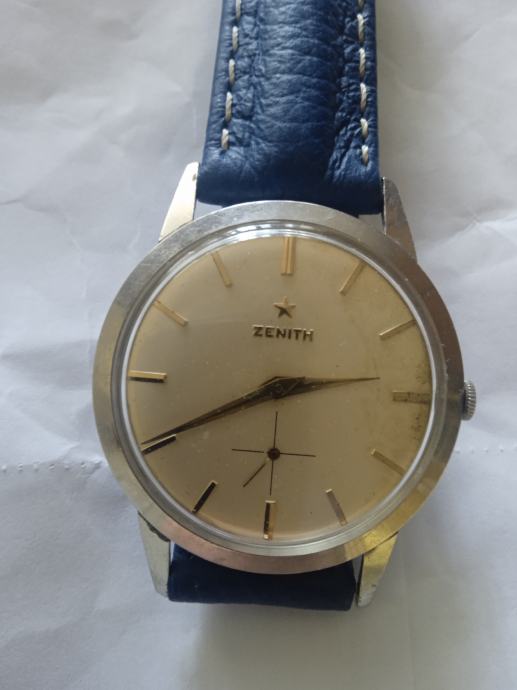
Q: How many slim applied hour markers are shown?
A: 12